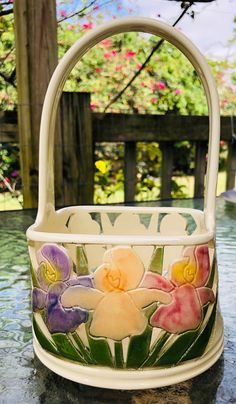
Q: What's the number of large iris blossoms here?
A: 3